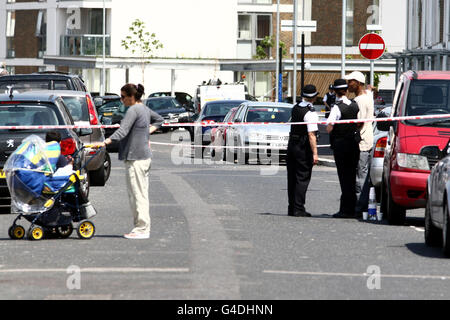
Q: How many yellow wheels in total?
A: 3